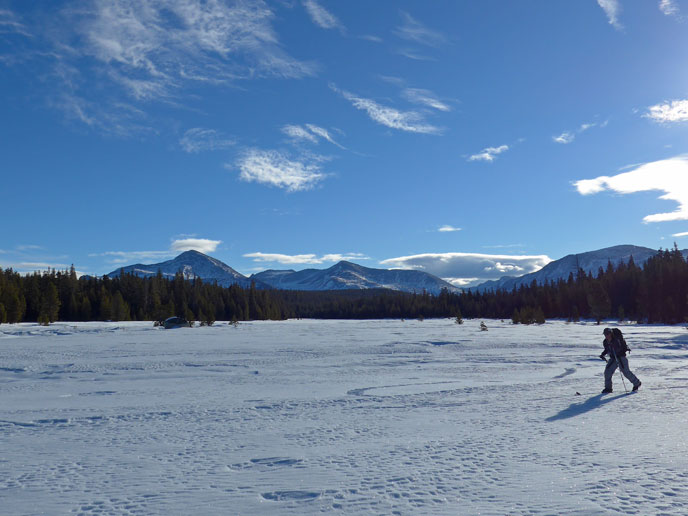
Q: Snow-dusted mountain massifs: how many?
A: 3